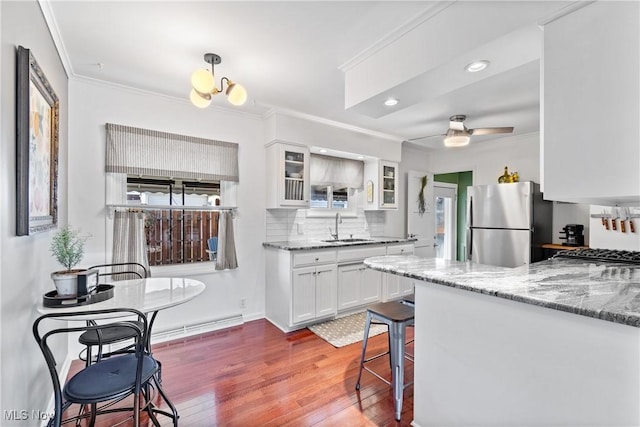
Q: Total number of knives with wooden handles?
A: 5